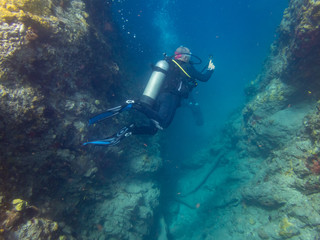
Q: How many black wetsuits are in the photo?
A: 1